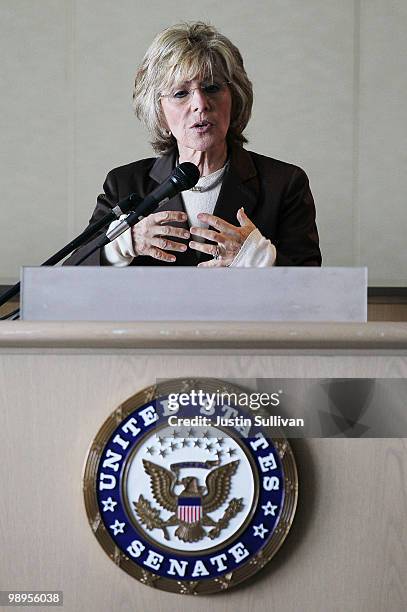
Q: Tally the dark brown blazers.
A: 1